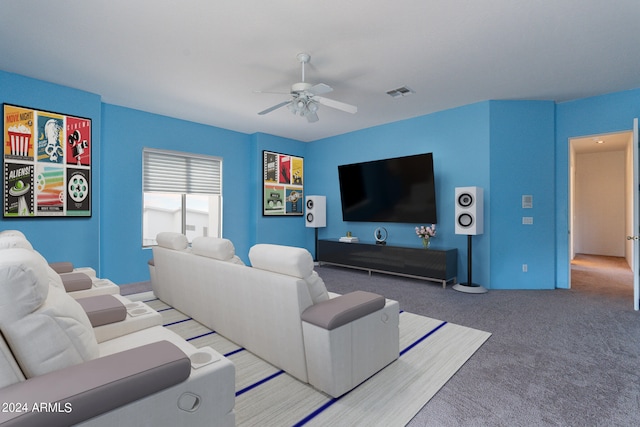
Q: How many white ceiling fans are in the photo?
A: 1